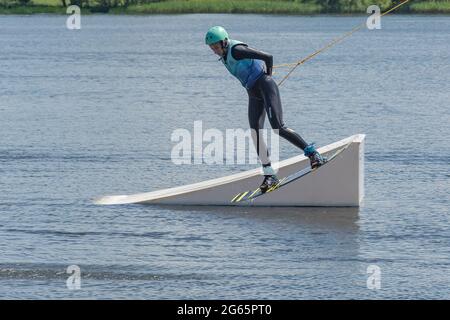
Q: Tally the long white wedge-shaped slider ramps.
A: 1